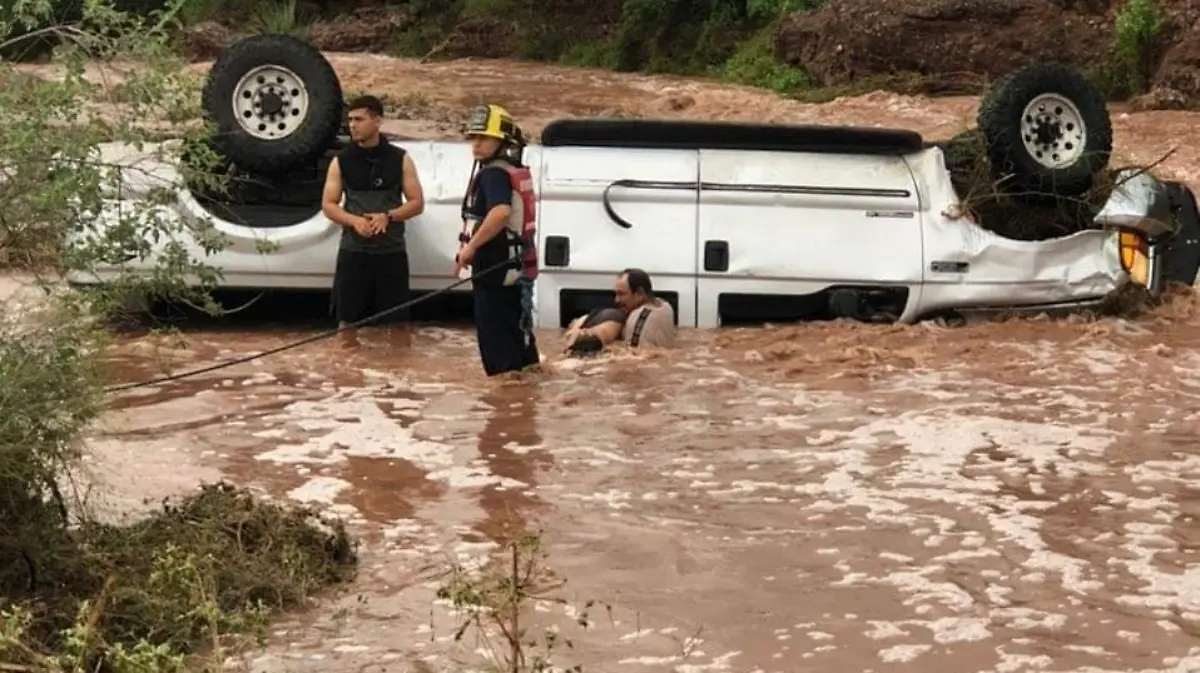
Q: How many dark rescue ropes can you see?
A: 1